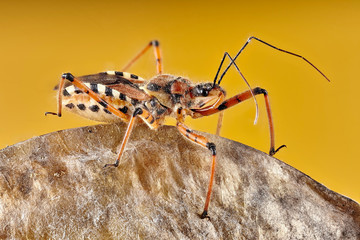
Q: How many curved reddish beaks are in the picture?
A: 1